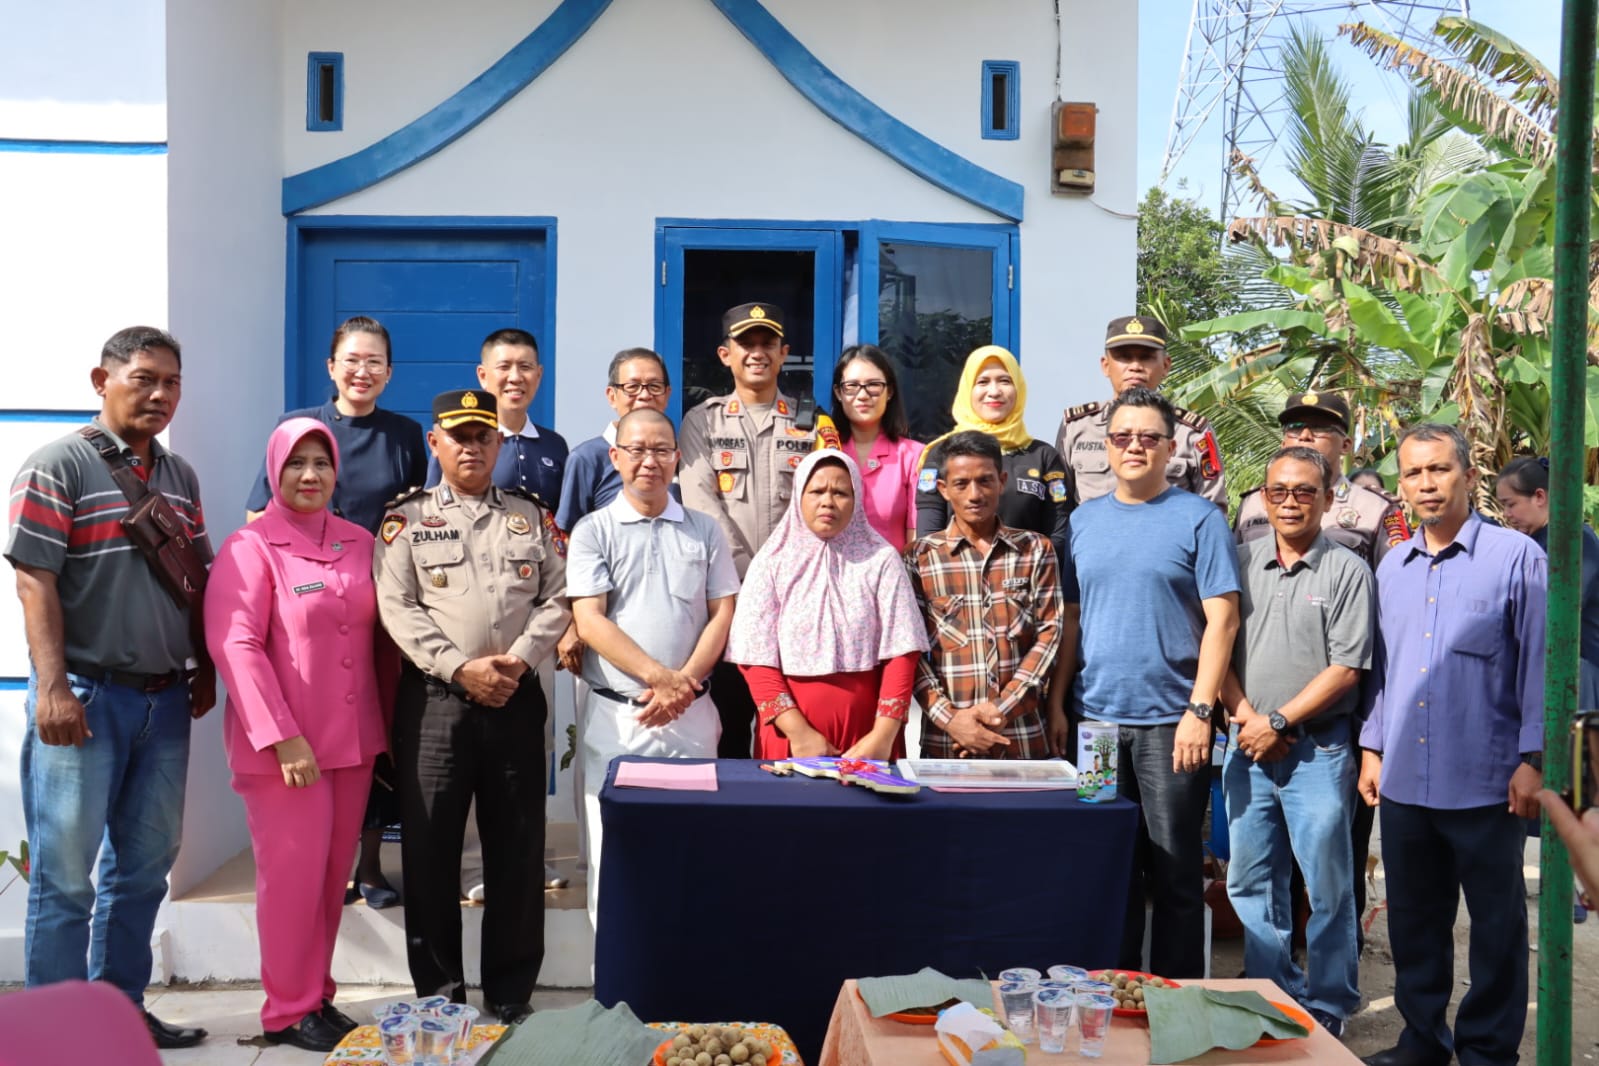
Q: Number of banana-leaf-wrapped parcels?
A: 3